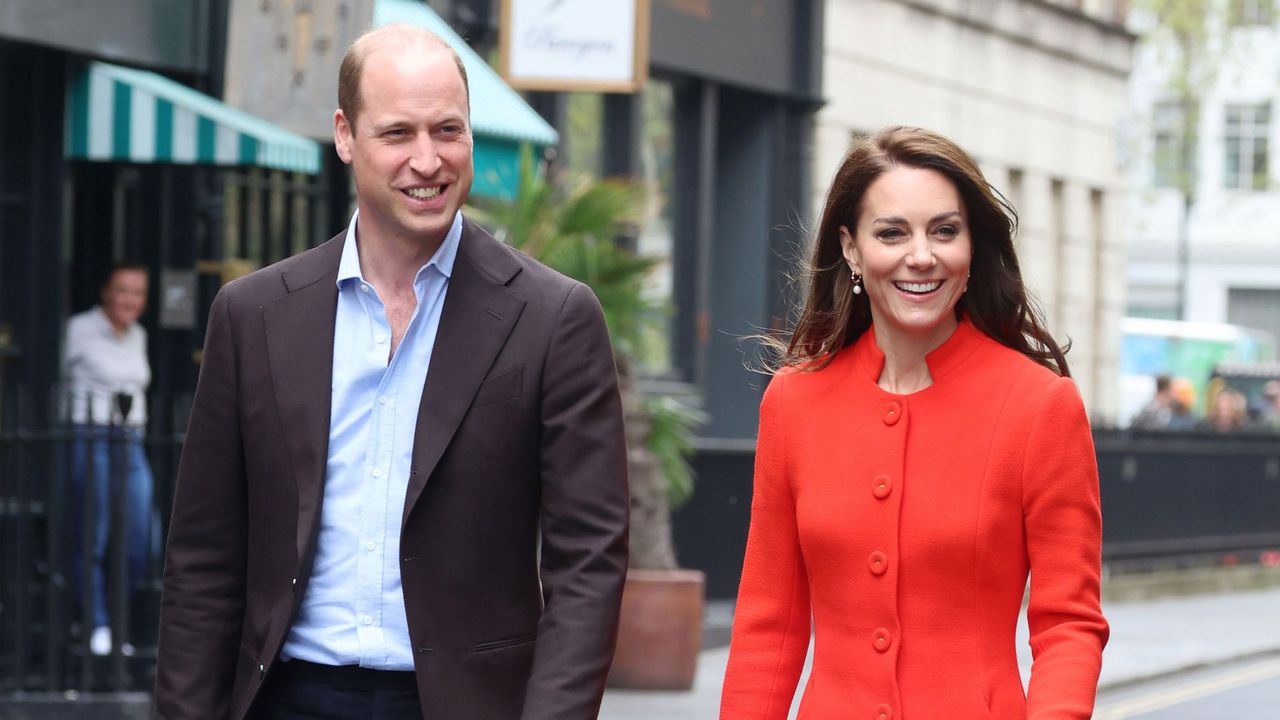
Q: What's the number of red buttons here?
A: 5